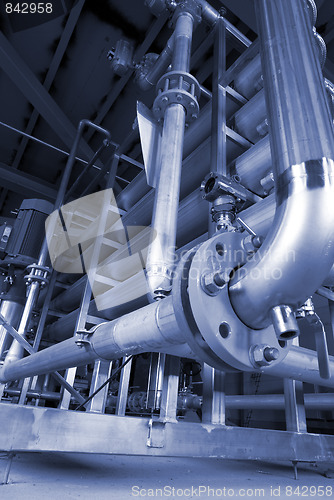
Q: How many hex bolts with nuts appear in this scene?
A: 3